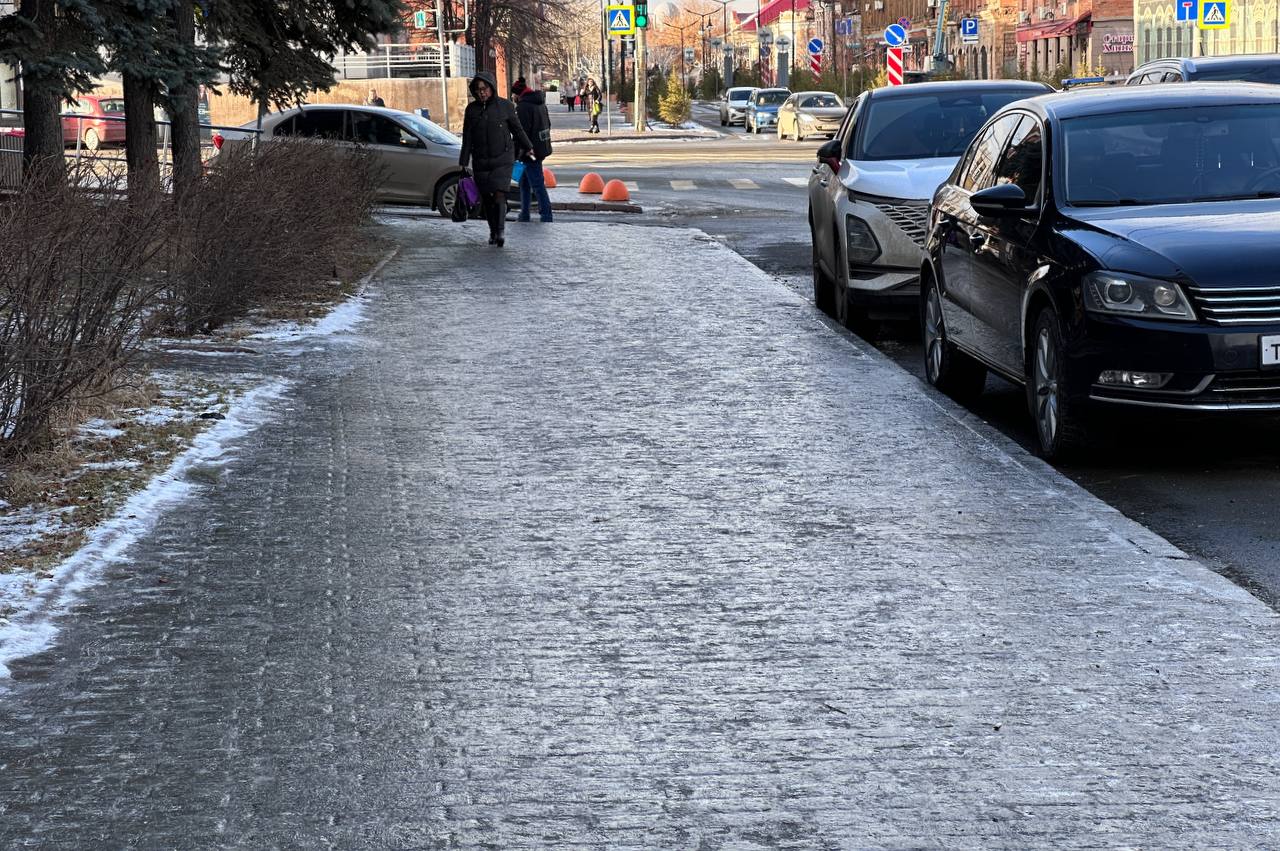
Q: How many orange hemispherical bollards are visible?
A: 3